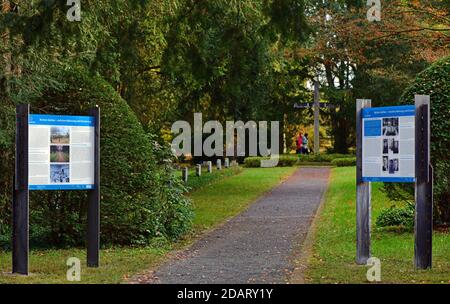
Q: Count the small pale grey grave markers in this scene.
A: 5